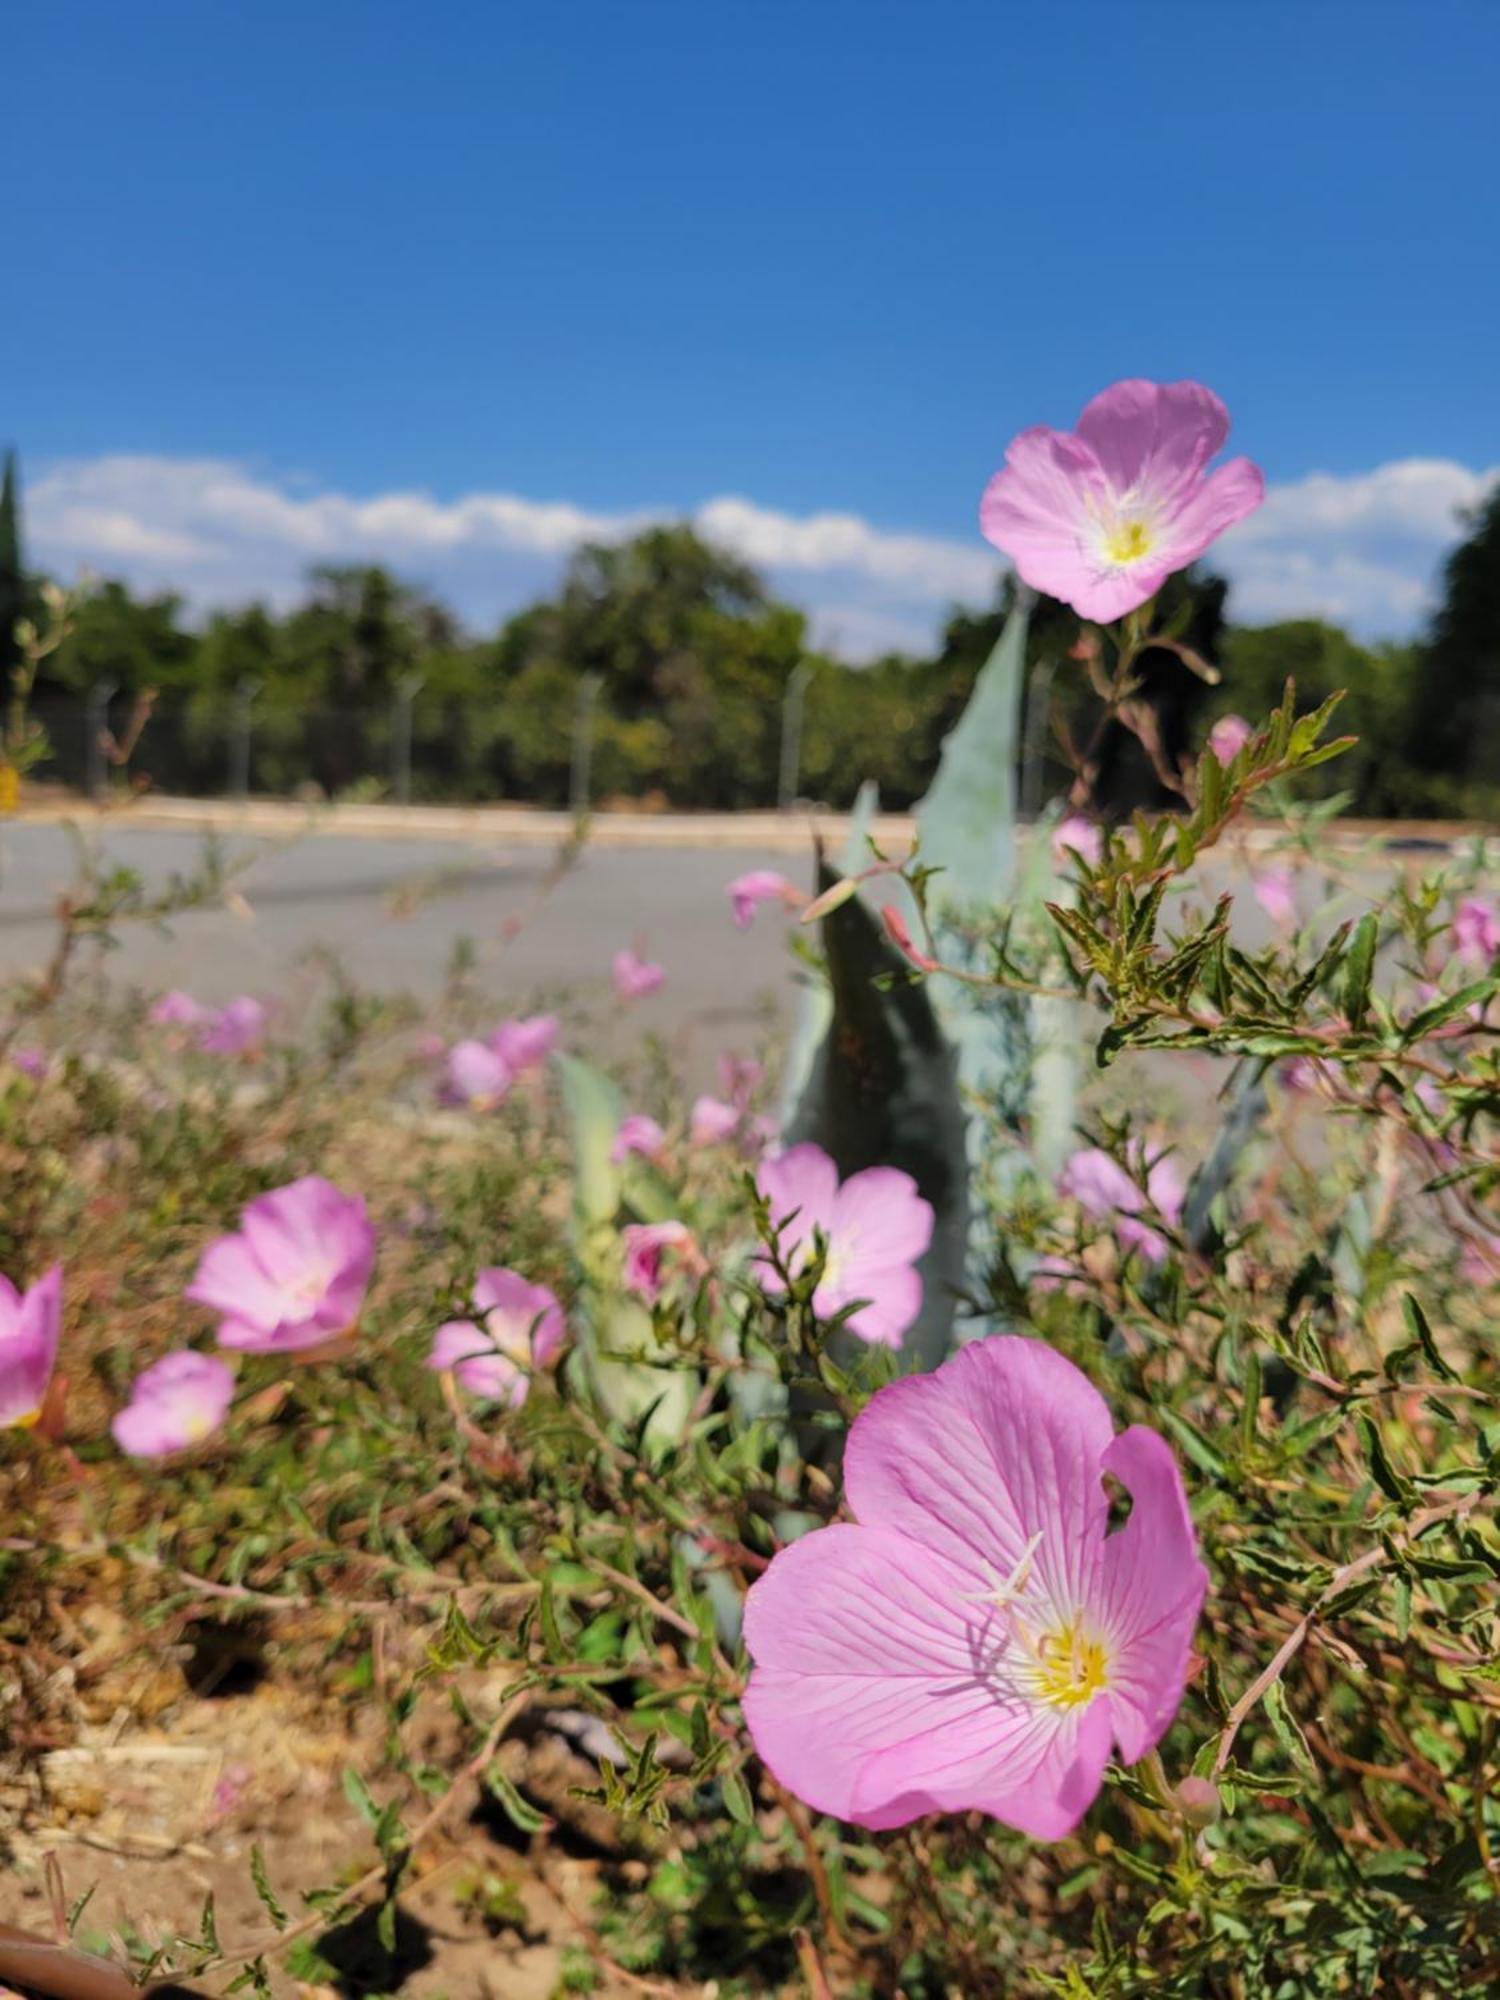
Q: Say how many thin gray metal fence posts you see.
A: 6